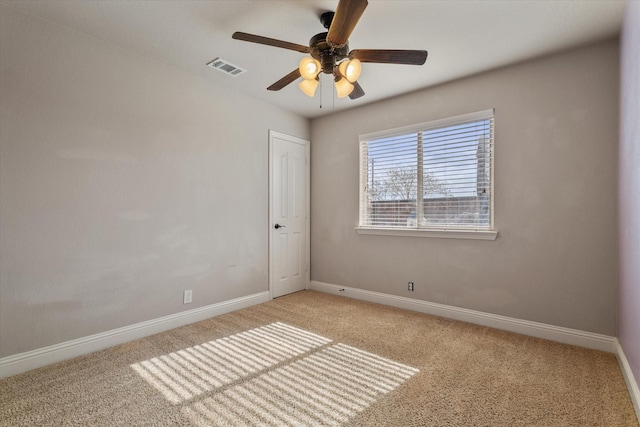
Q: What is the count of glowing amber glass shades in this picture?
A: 4